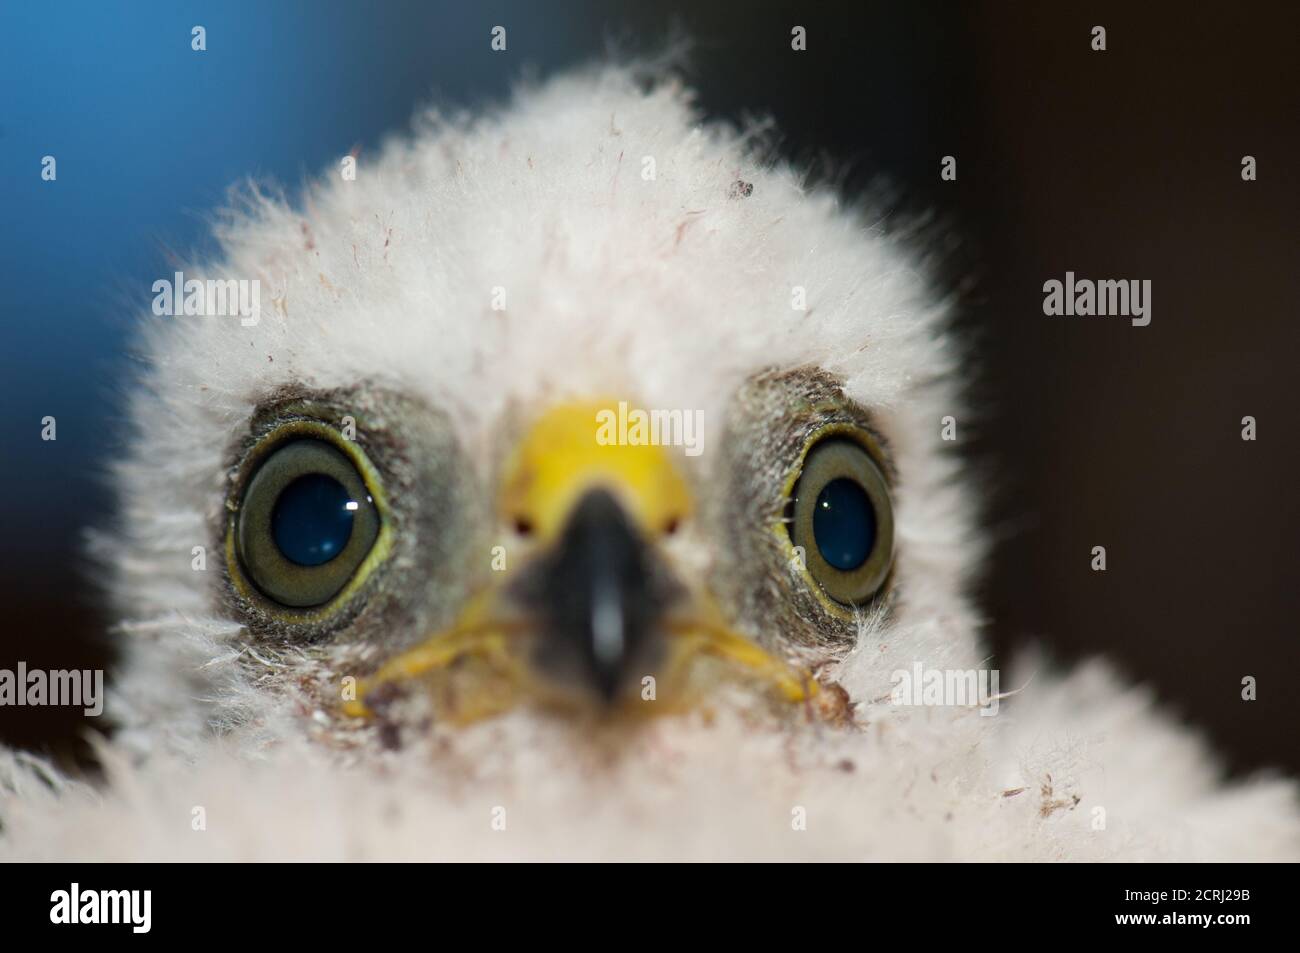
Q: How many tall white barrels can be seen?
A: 0